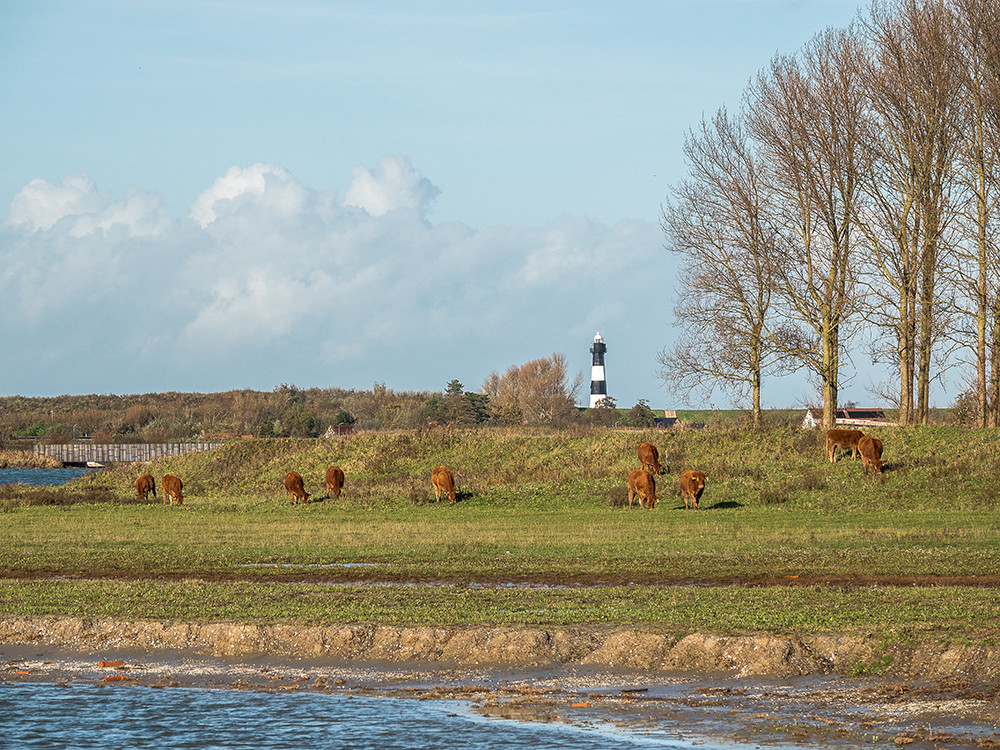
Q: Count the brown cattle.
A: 10